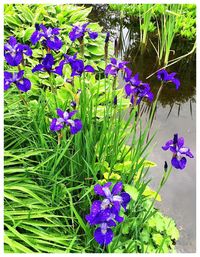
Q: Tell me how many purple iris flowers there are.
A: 13